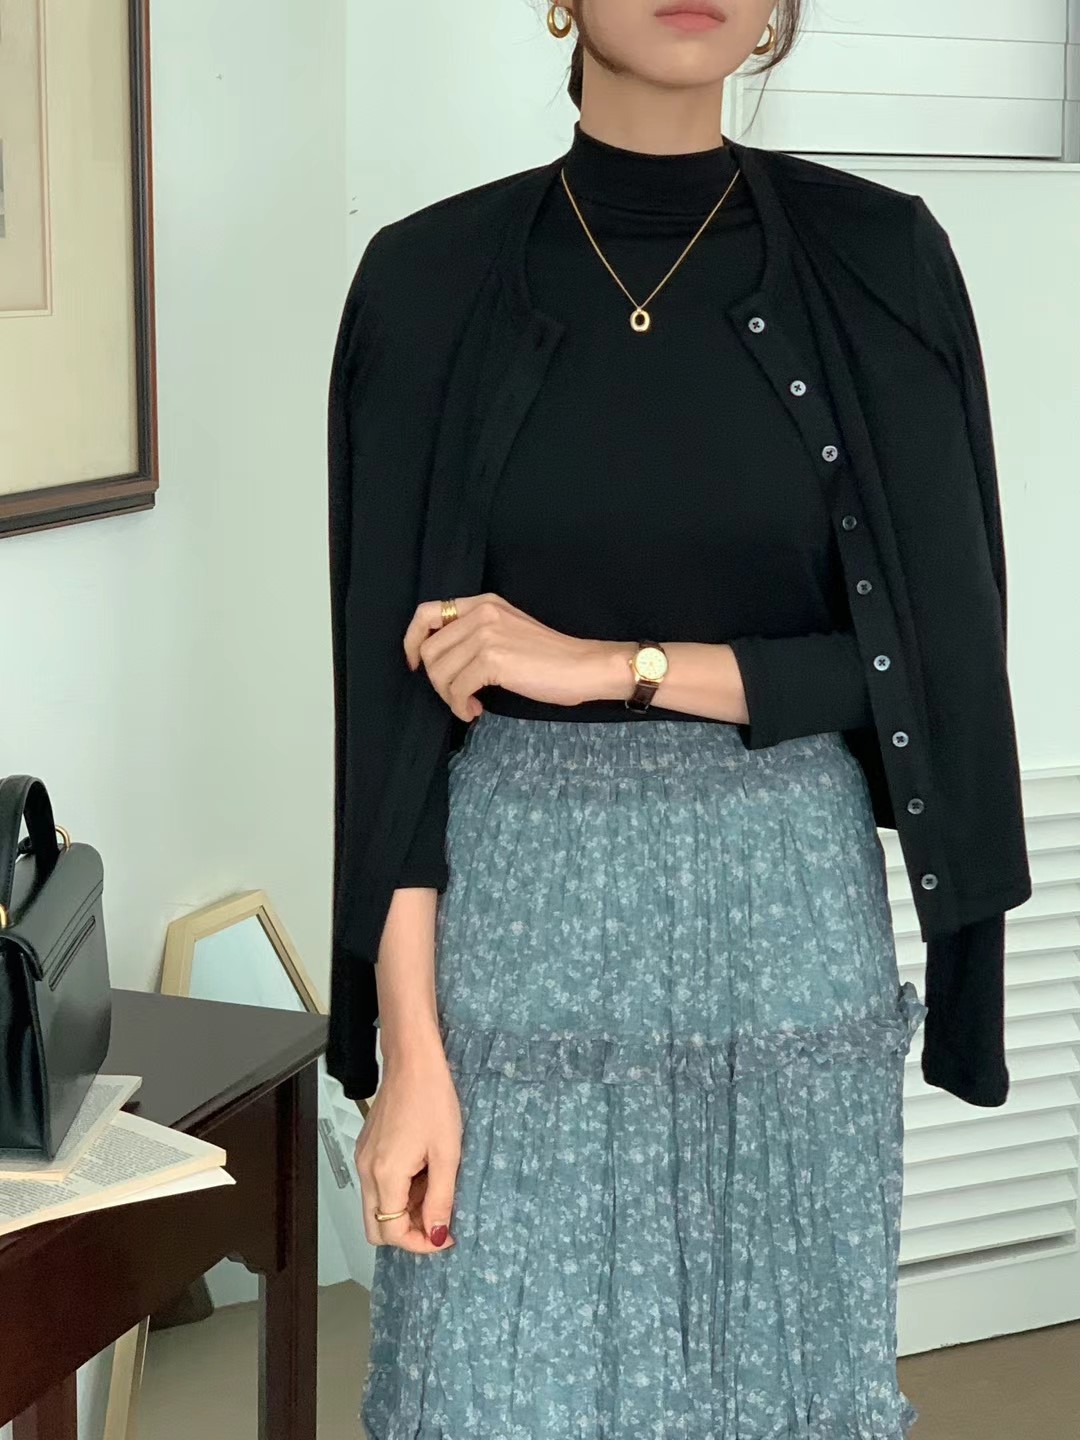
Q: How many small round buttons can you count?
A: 9